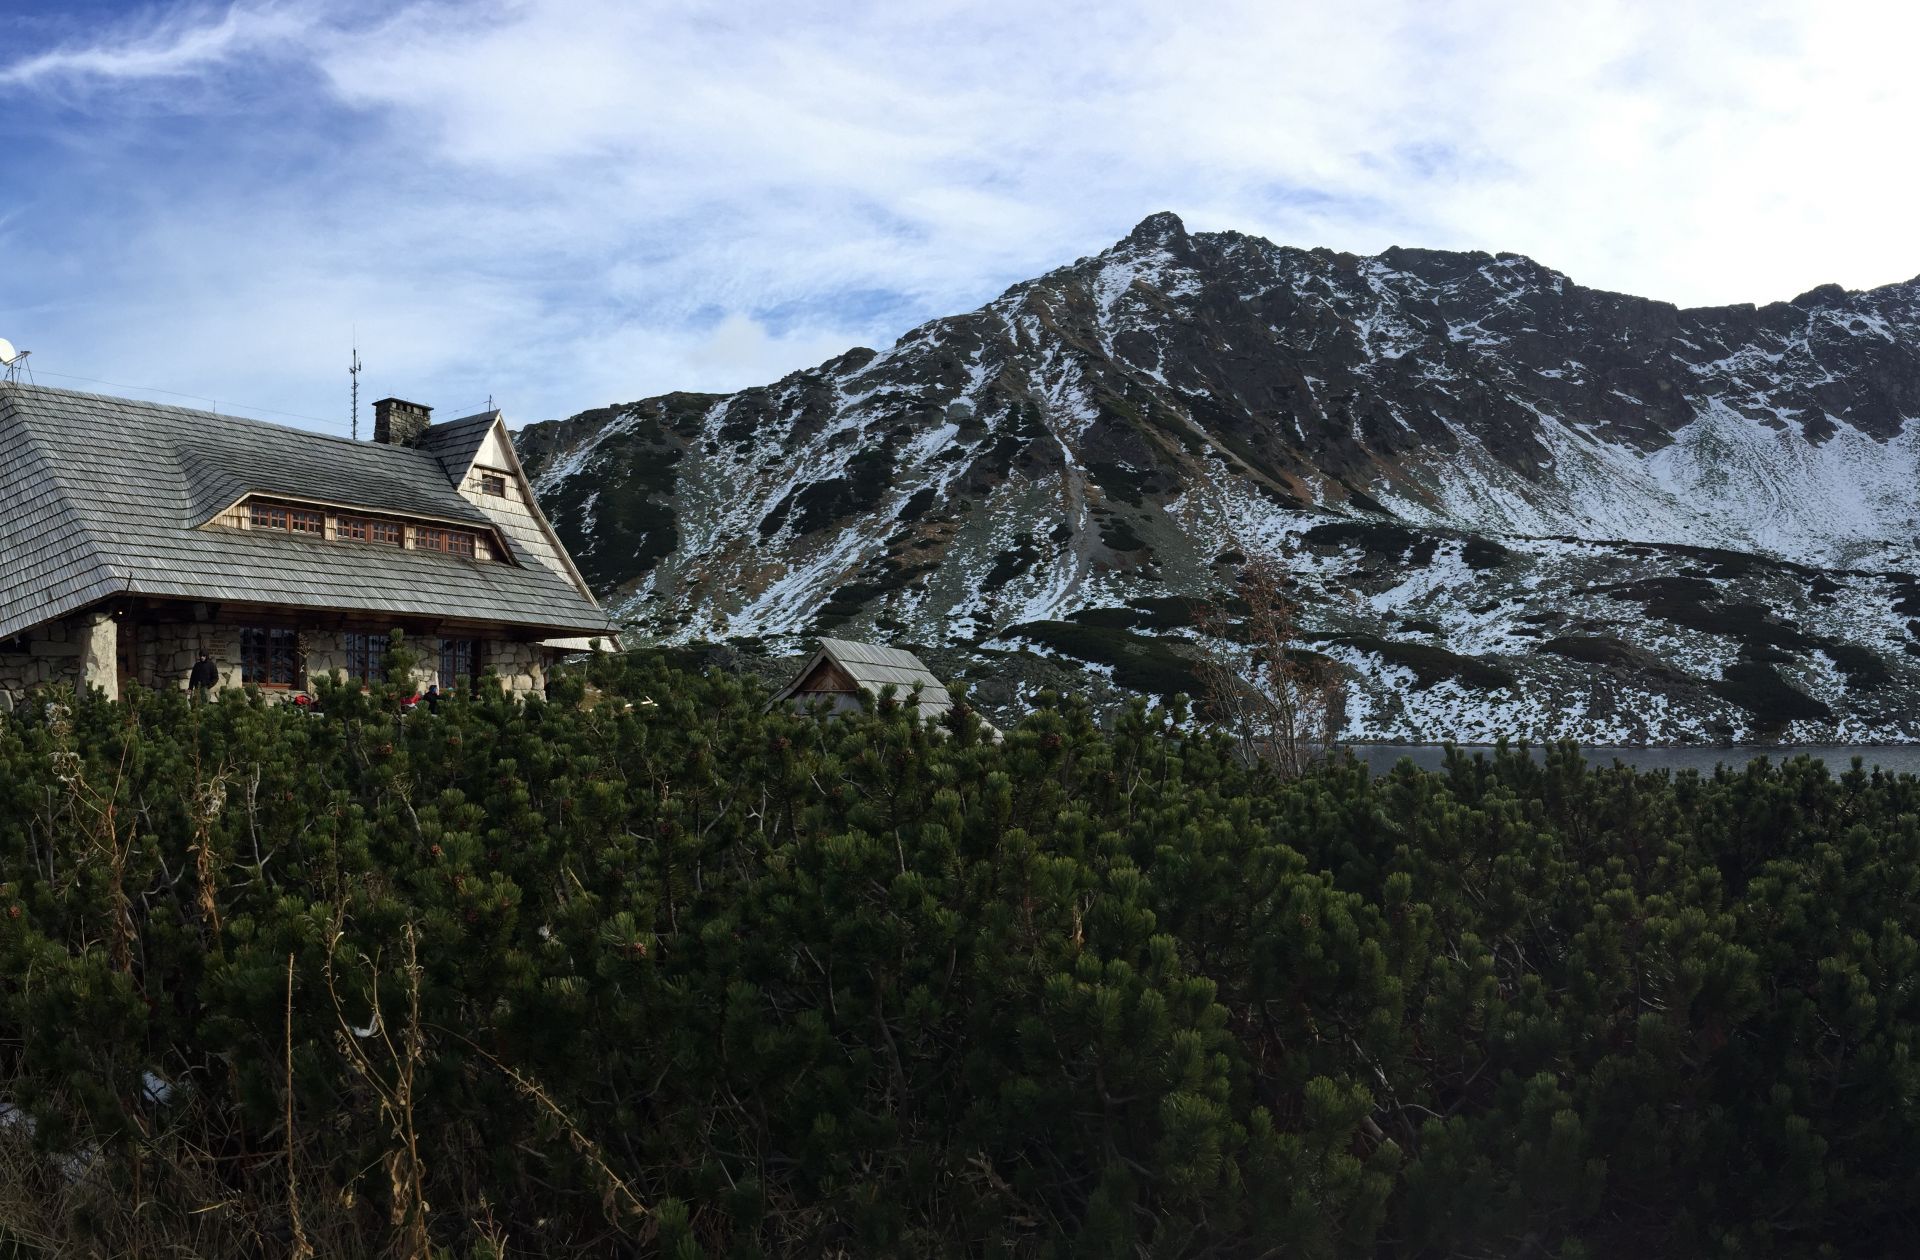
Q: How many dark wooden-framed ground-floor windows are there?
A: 3